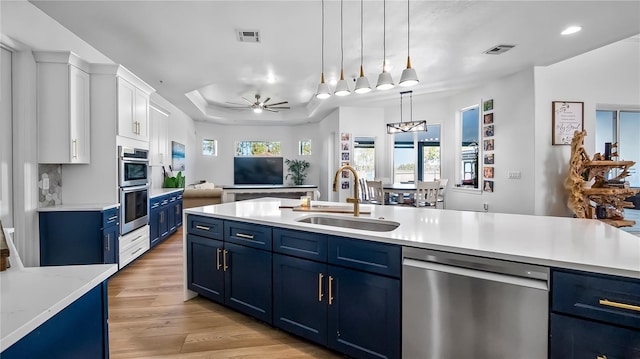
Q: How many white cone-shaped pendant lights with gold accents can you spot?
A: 5